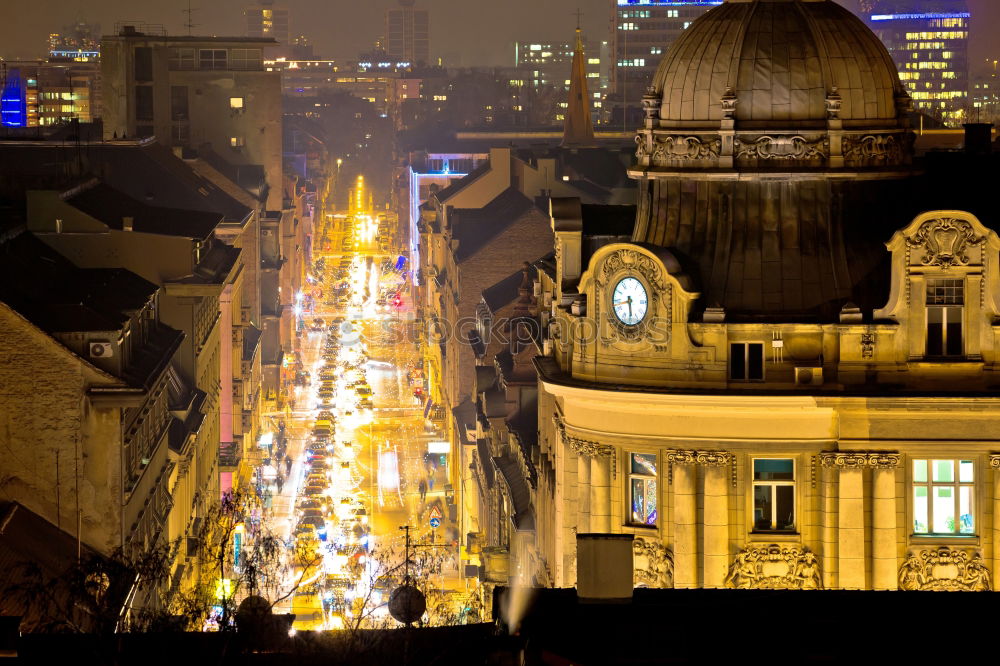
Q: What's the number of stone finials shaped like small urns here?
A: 4